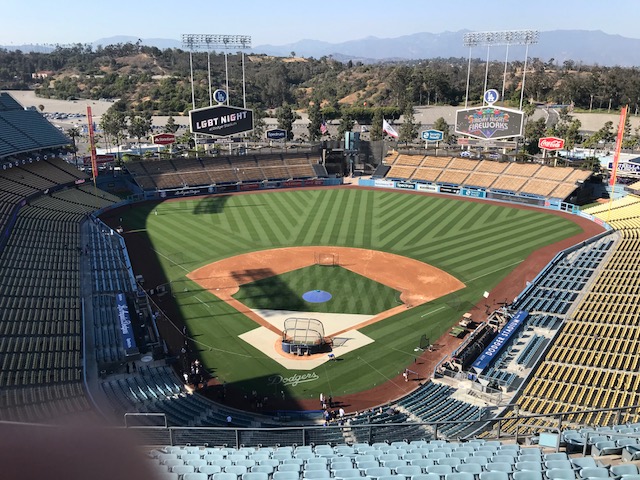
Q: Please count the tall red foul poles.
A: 2